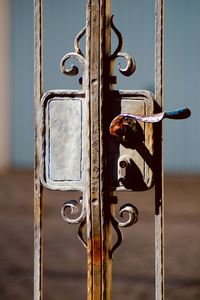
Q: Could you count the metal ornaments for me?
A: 4